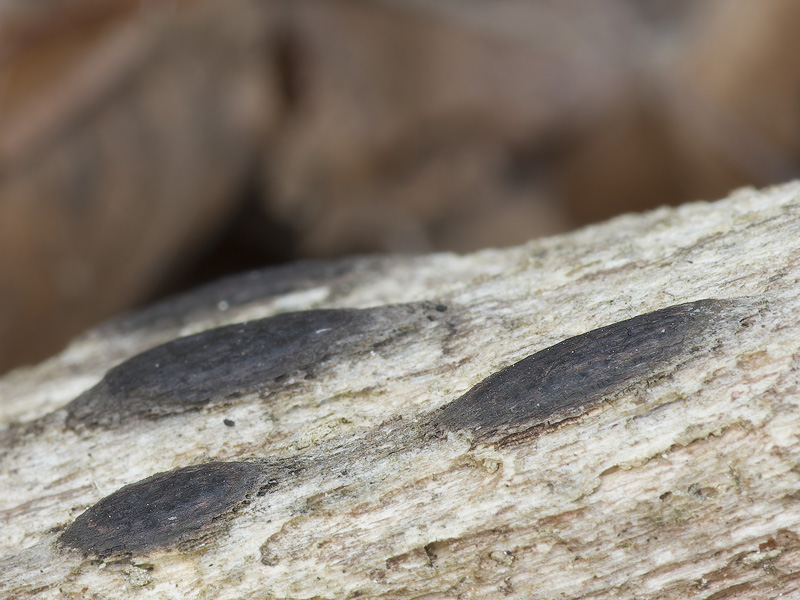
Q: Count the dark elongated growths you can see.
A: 4